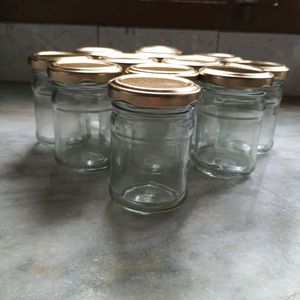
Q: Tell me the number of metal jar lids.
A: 11